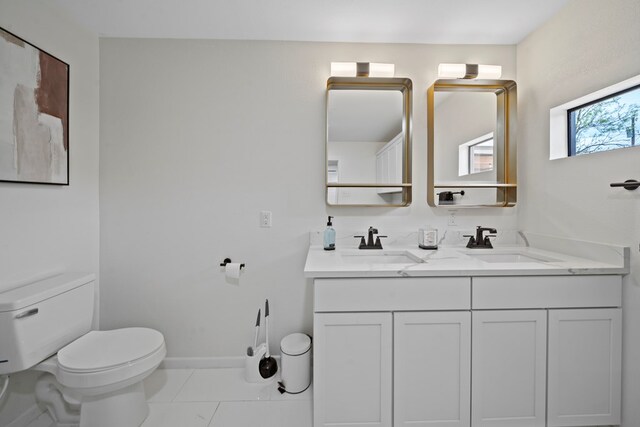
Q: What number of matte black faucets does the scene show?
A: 2